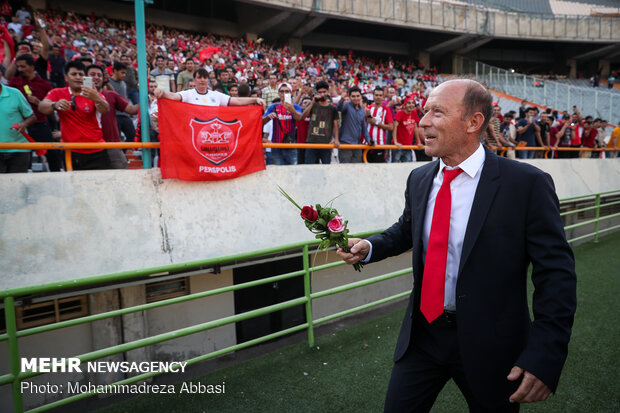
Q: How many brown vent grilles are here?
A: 2